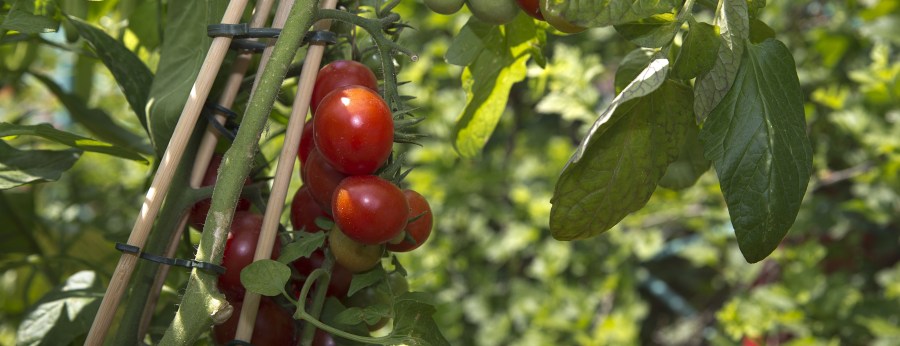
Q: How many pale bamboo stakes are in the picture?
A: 4